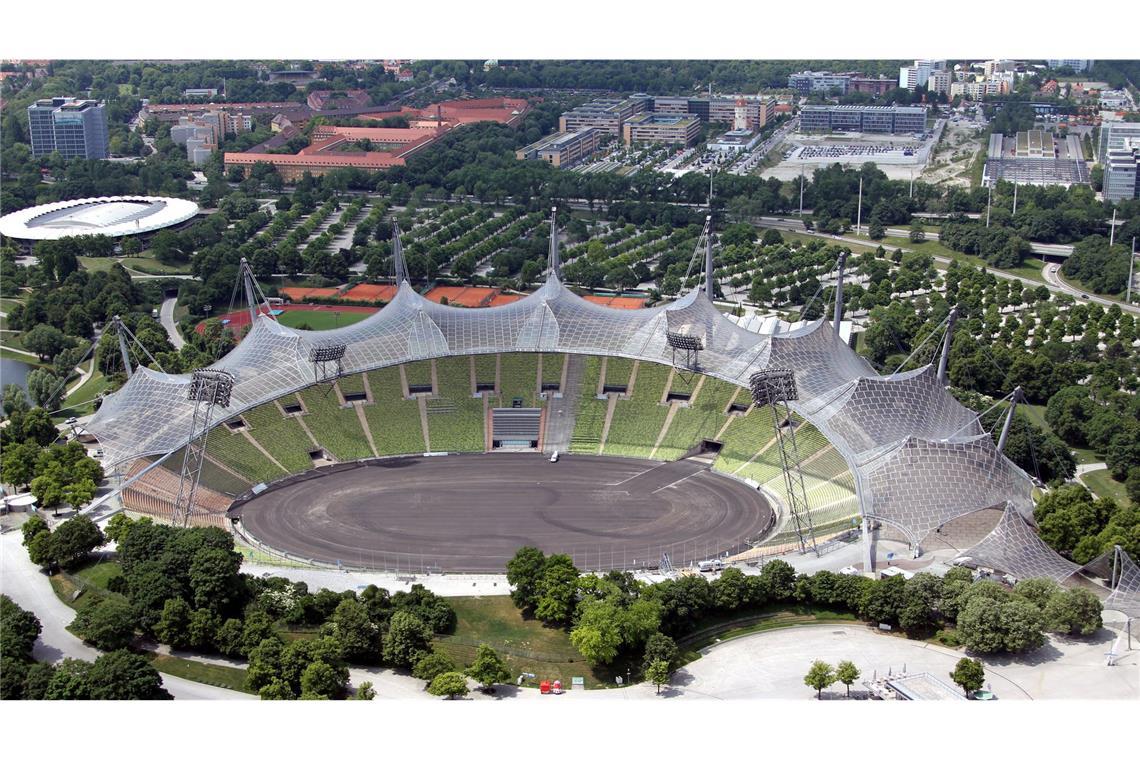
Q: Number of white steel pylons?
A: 8